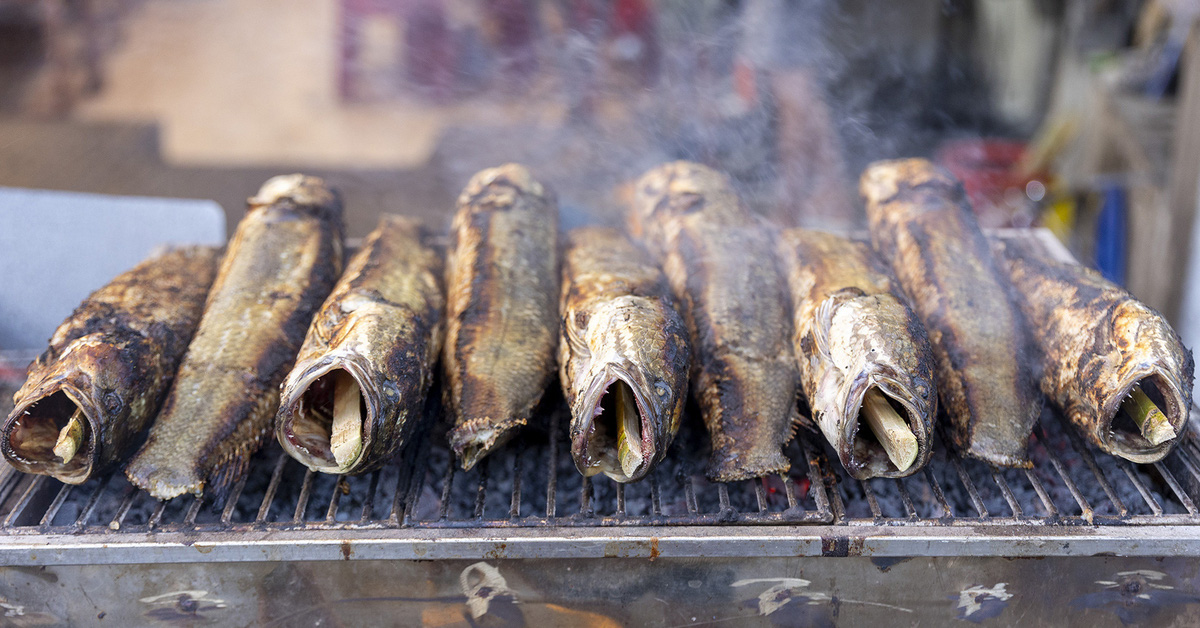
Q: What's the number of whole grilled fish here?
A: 9